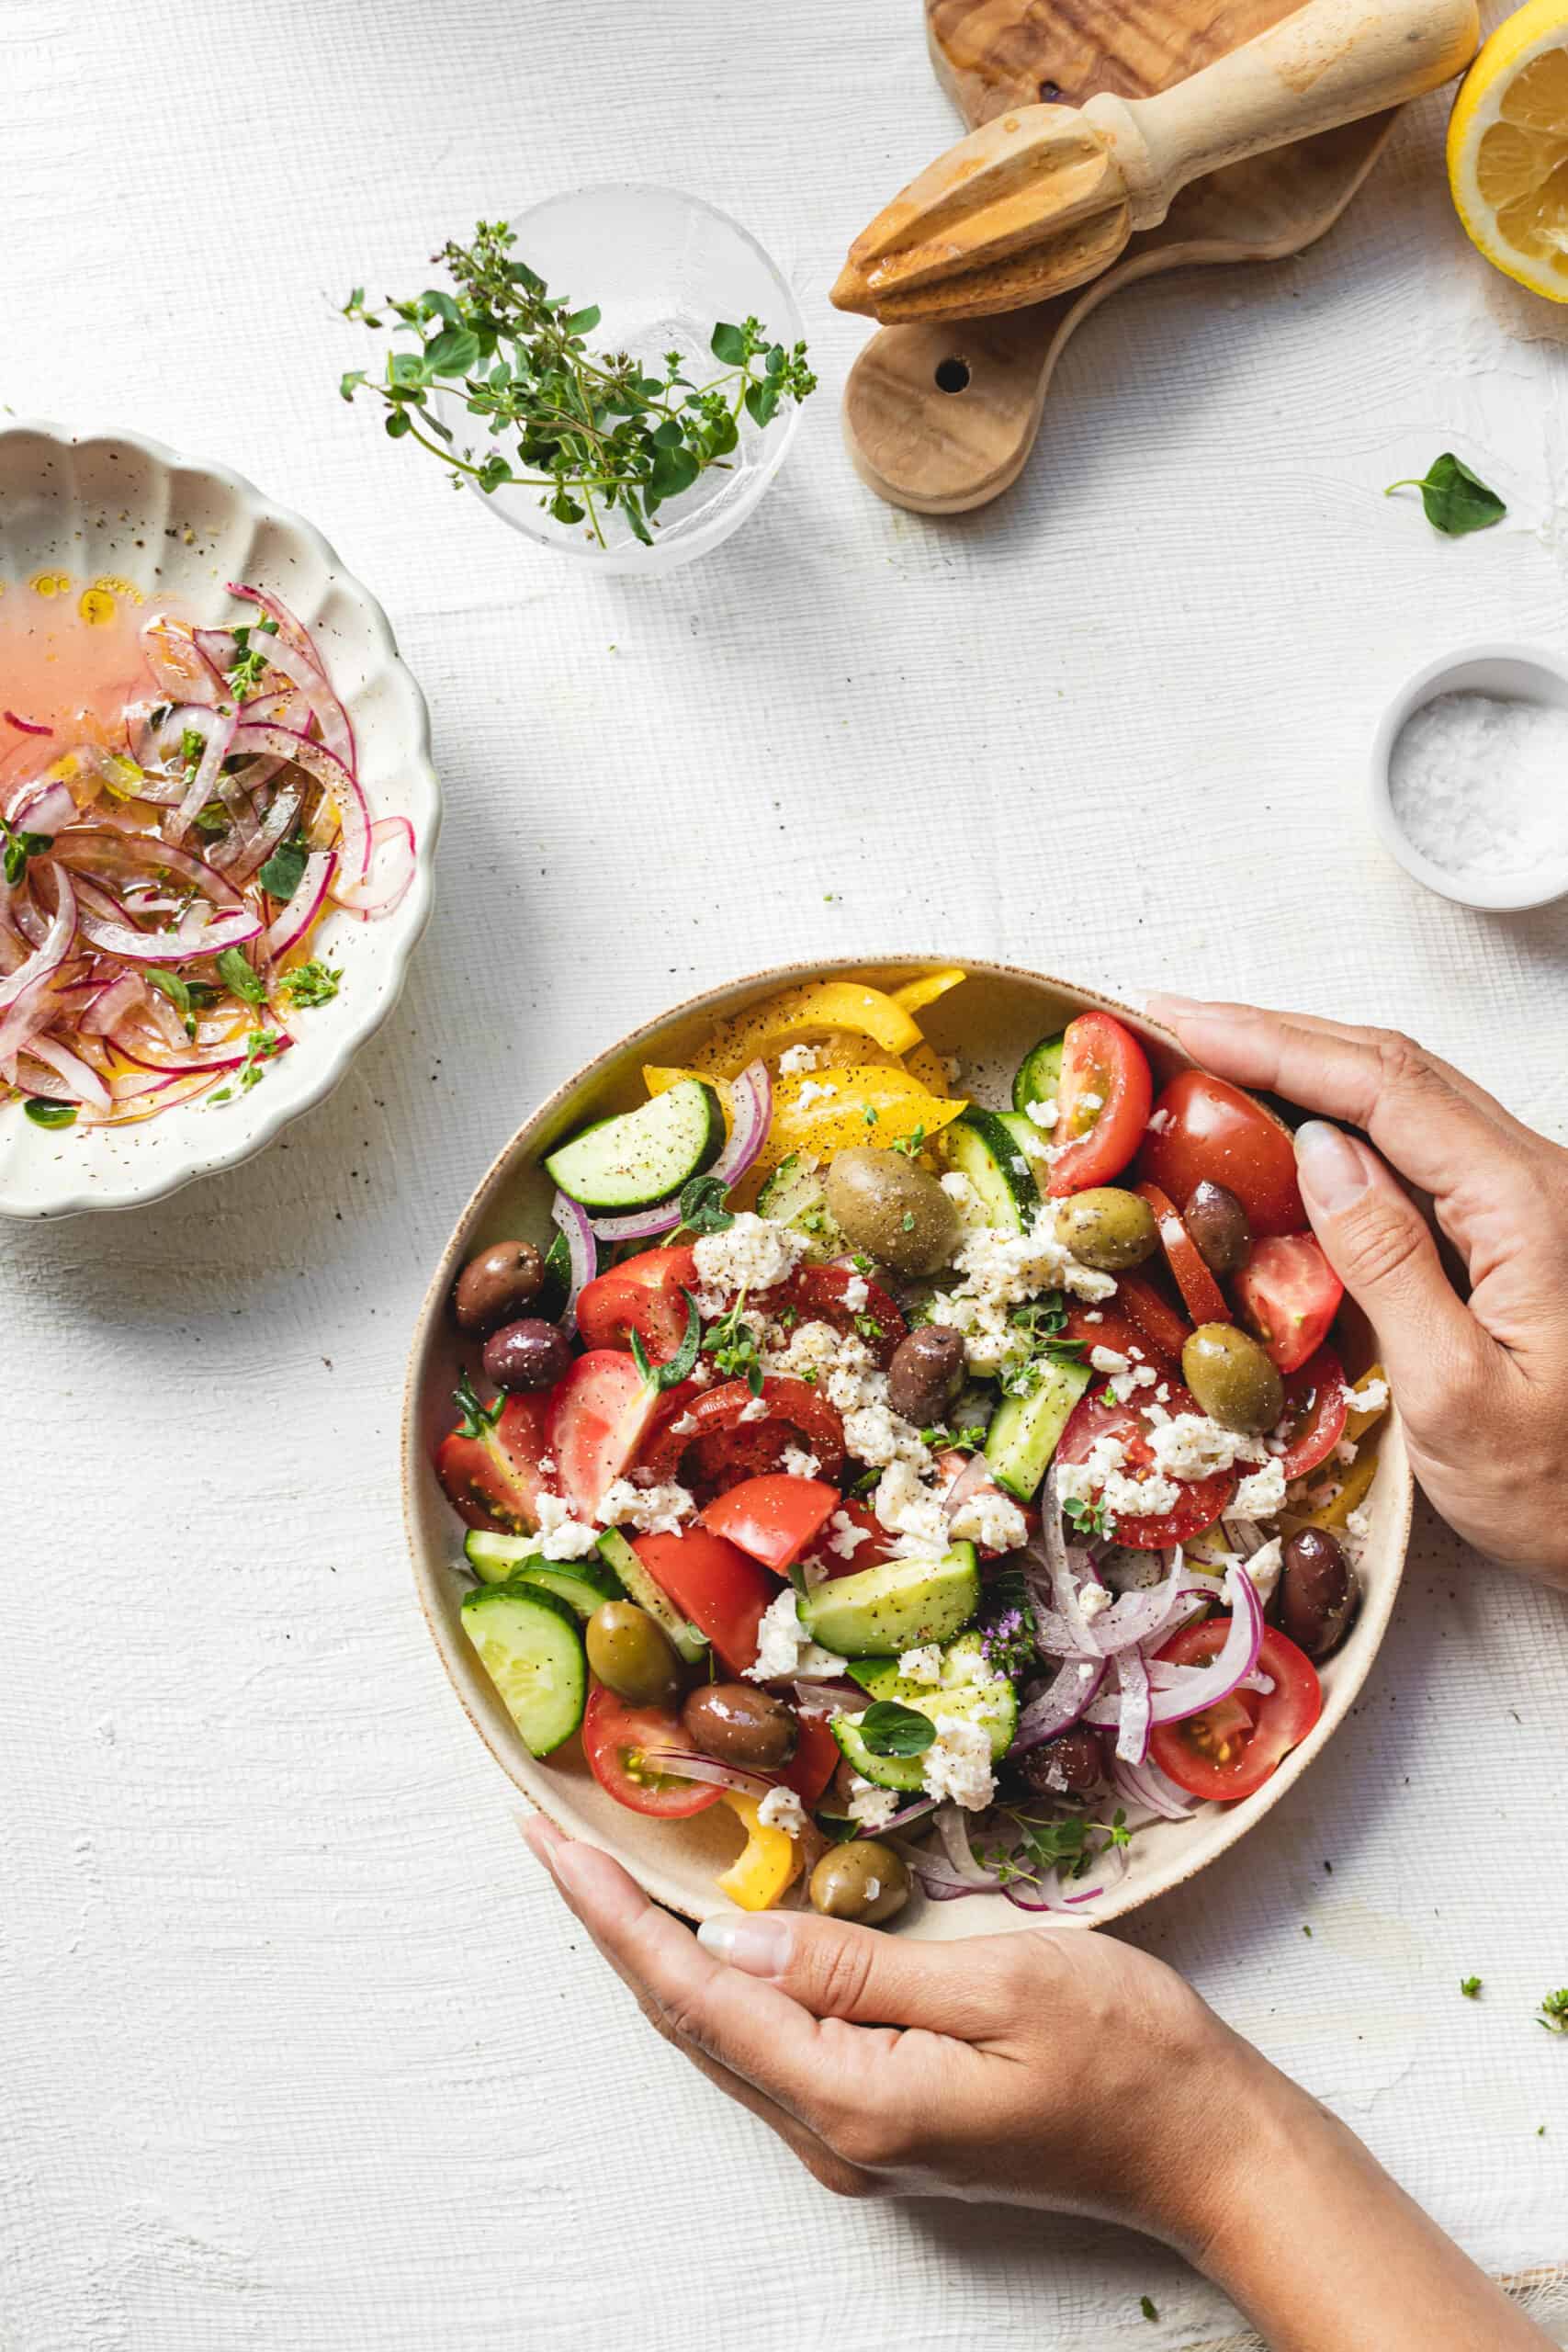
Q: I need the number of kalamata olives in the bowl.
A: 7